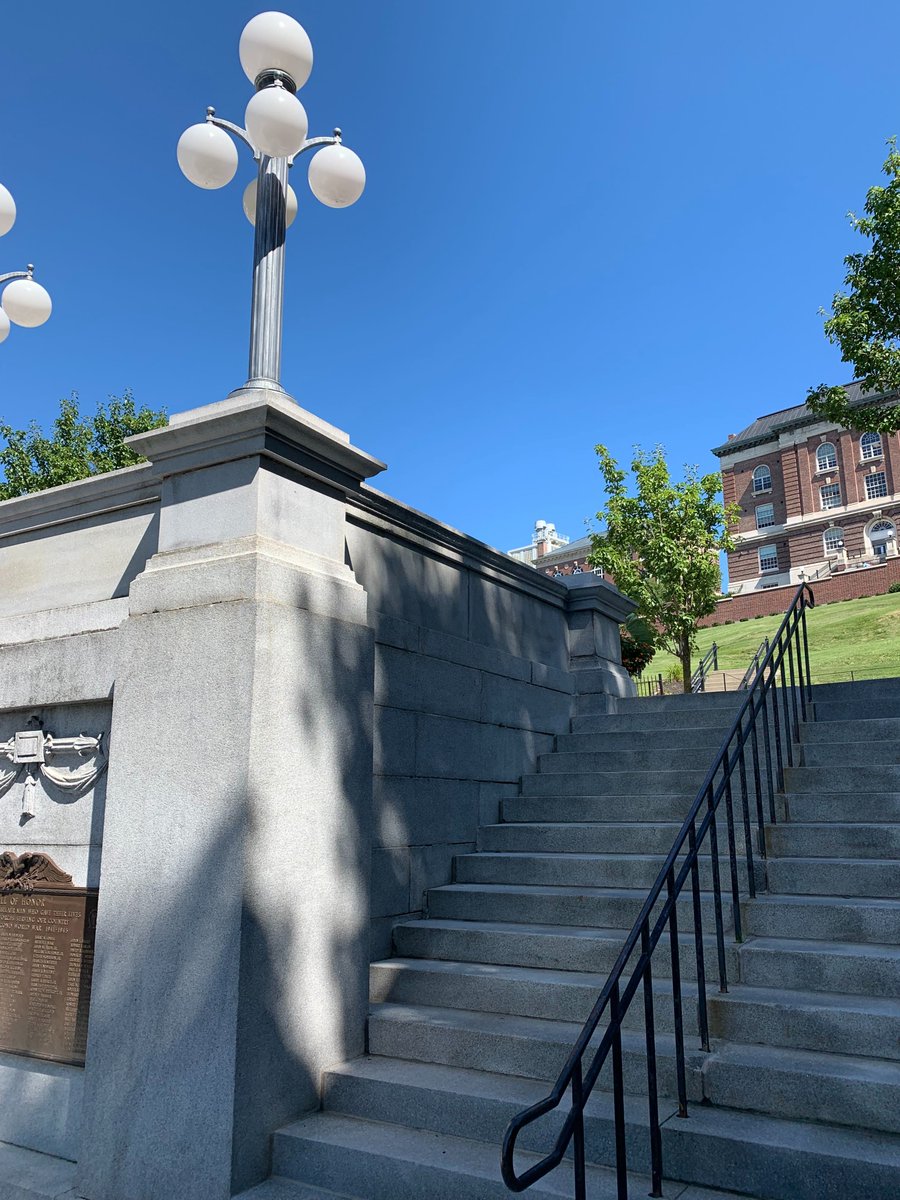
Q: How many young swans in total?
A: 0